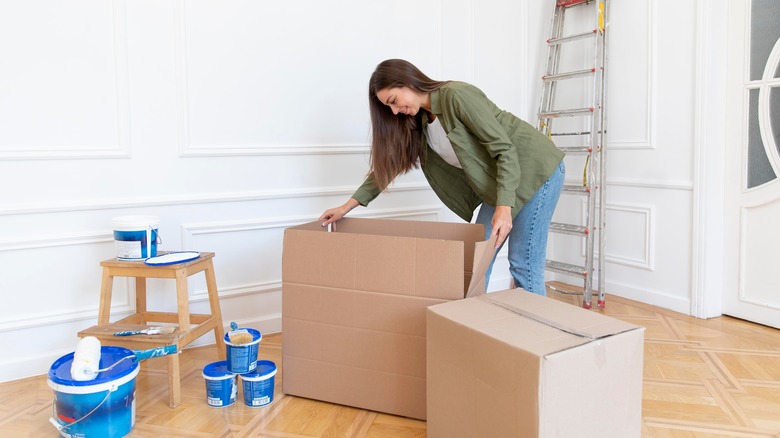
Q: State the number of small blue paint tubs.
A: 3